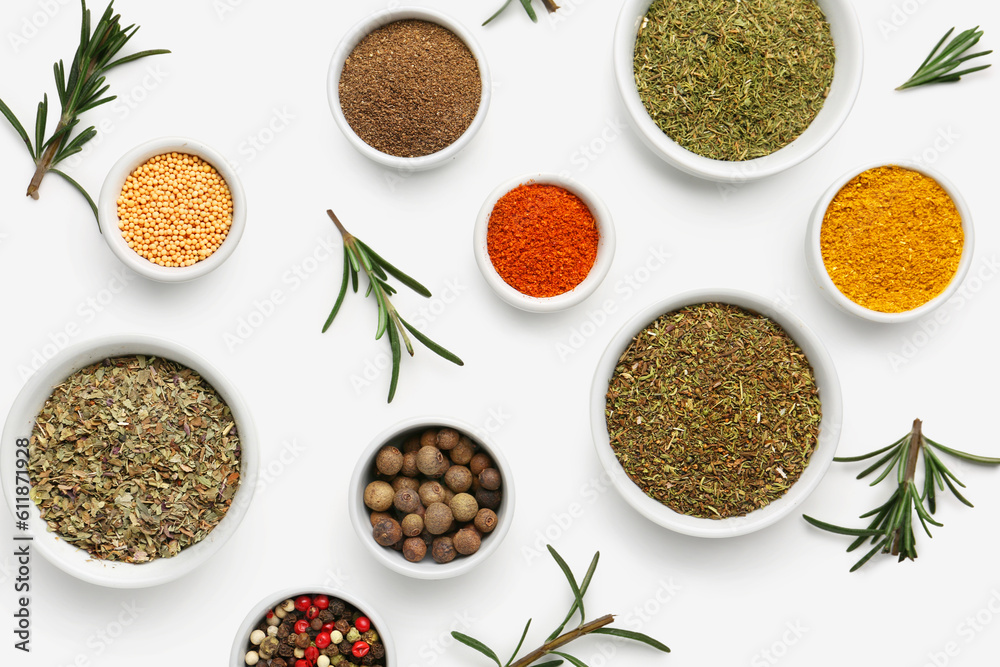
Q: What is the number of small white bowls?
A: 6